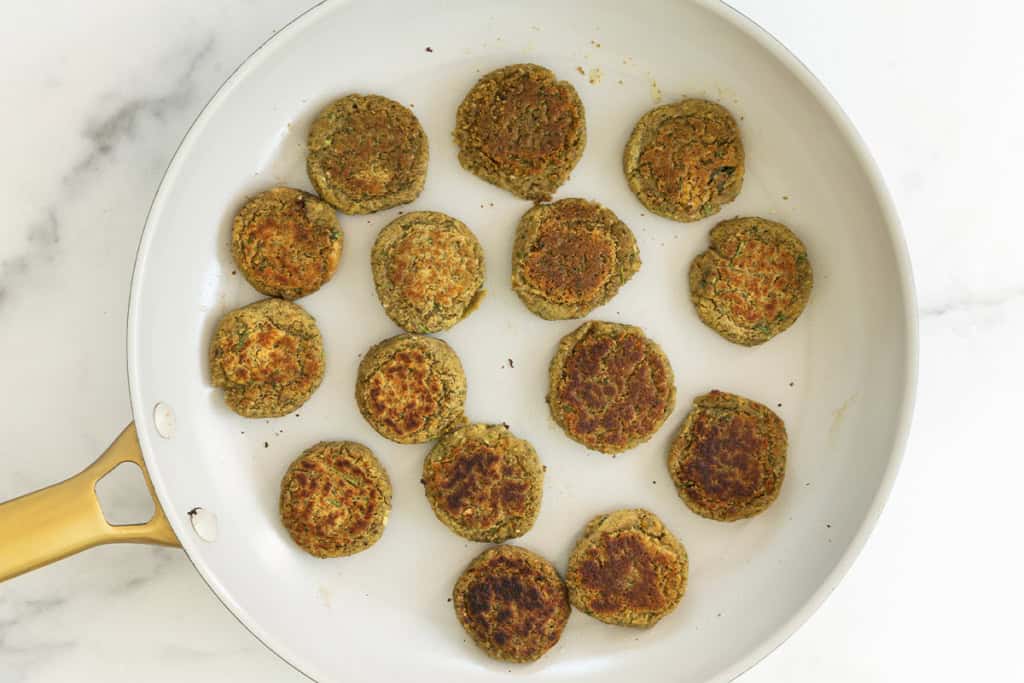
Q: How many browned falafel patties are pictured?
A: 15